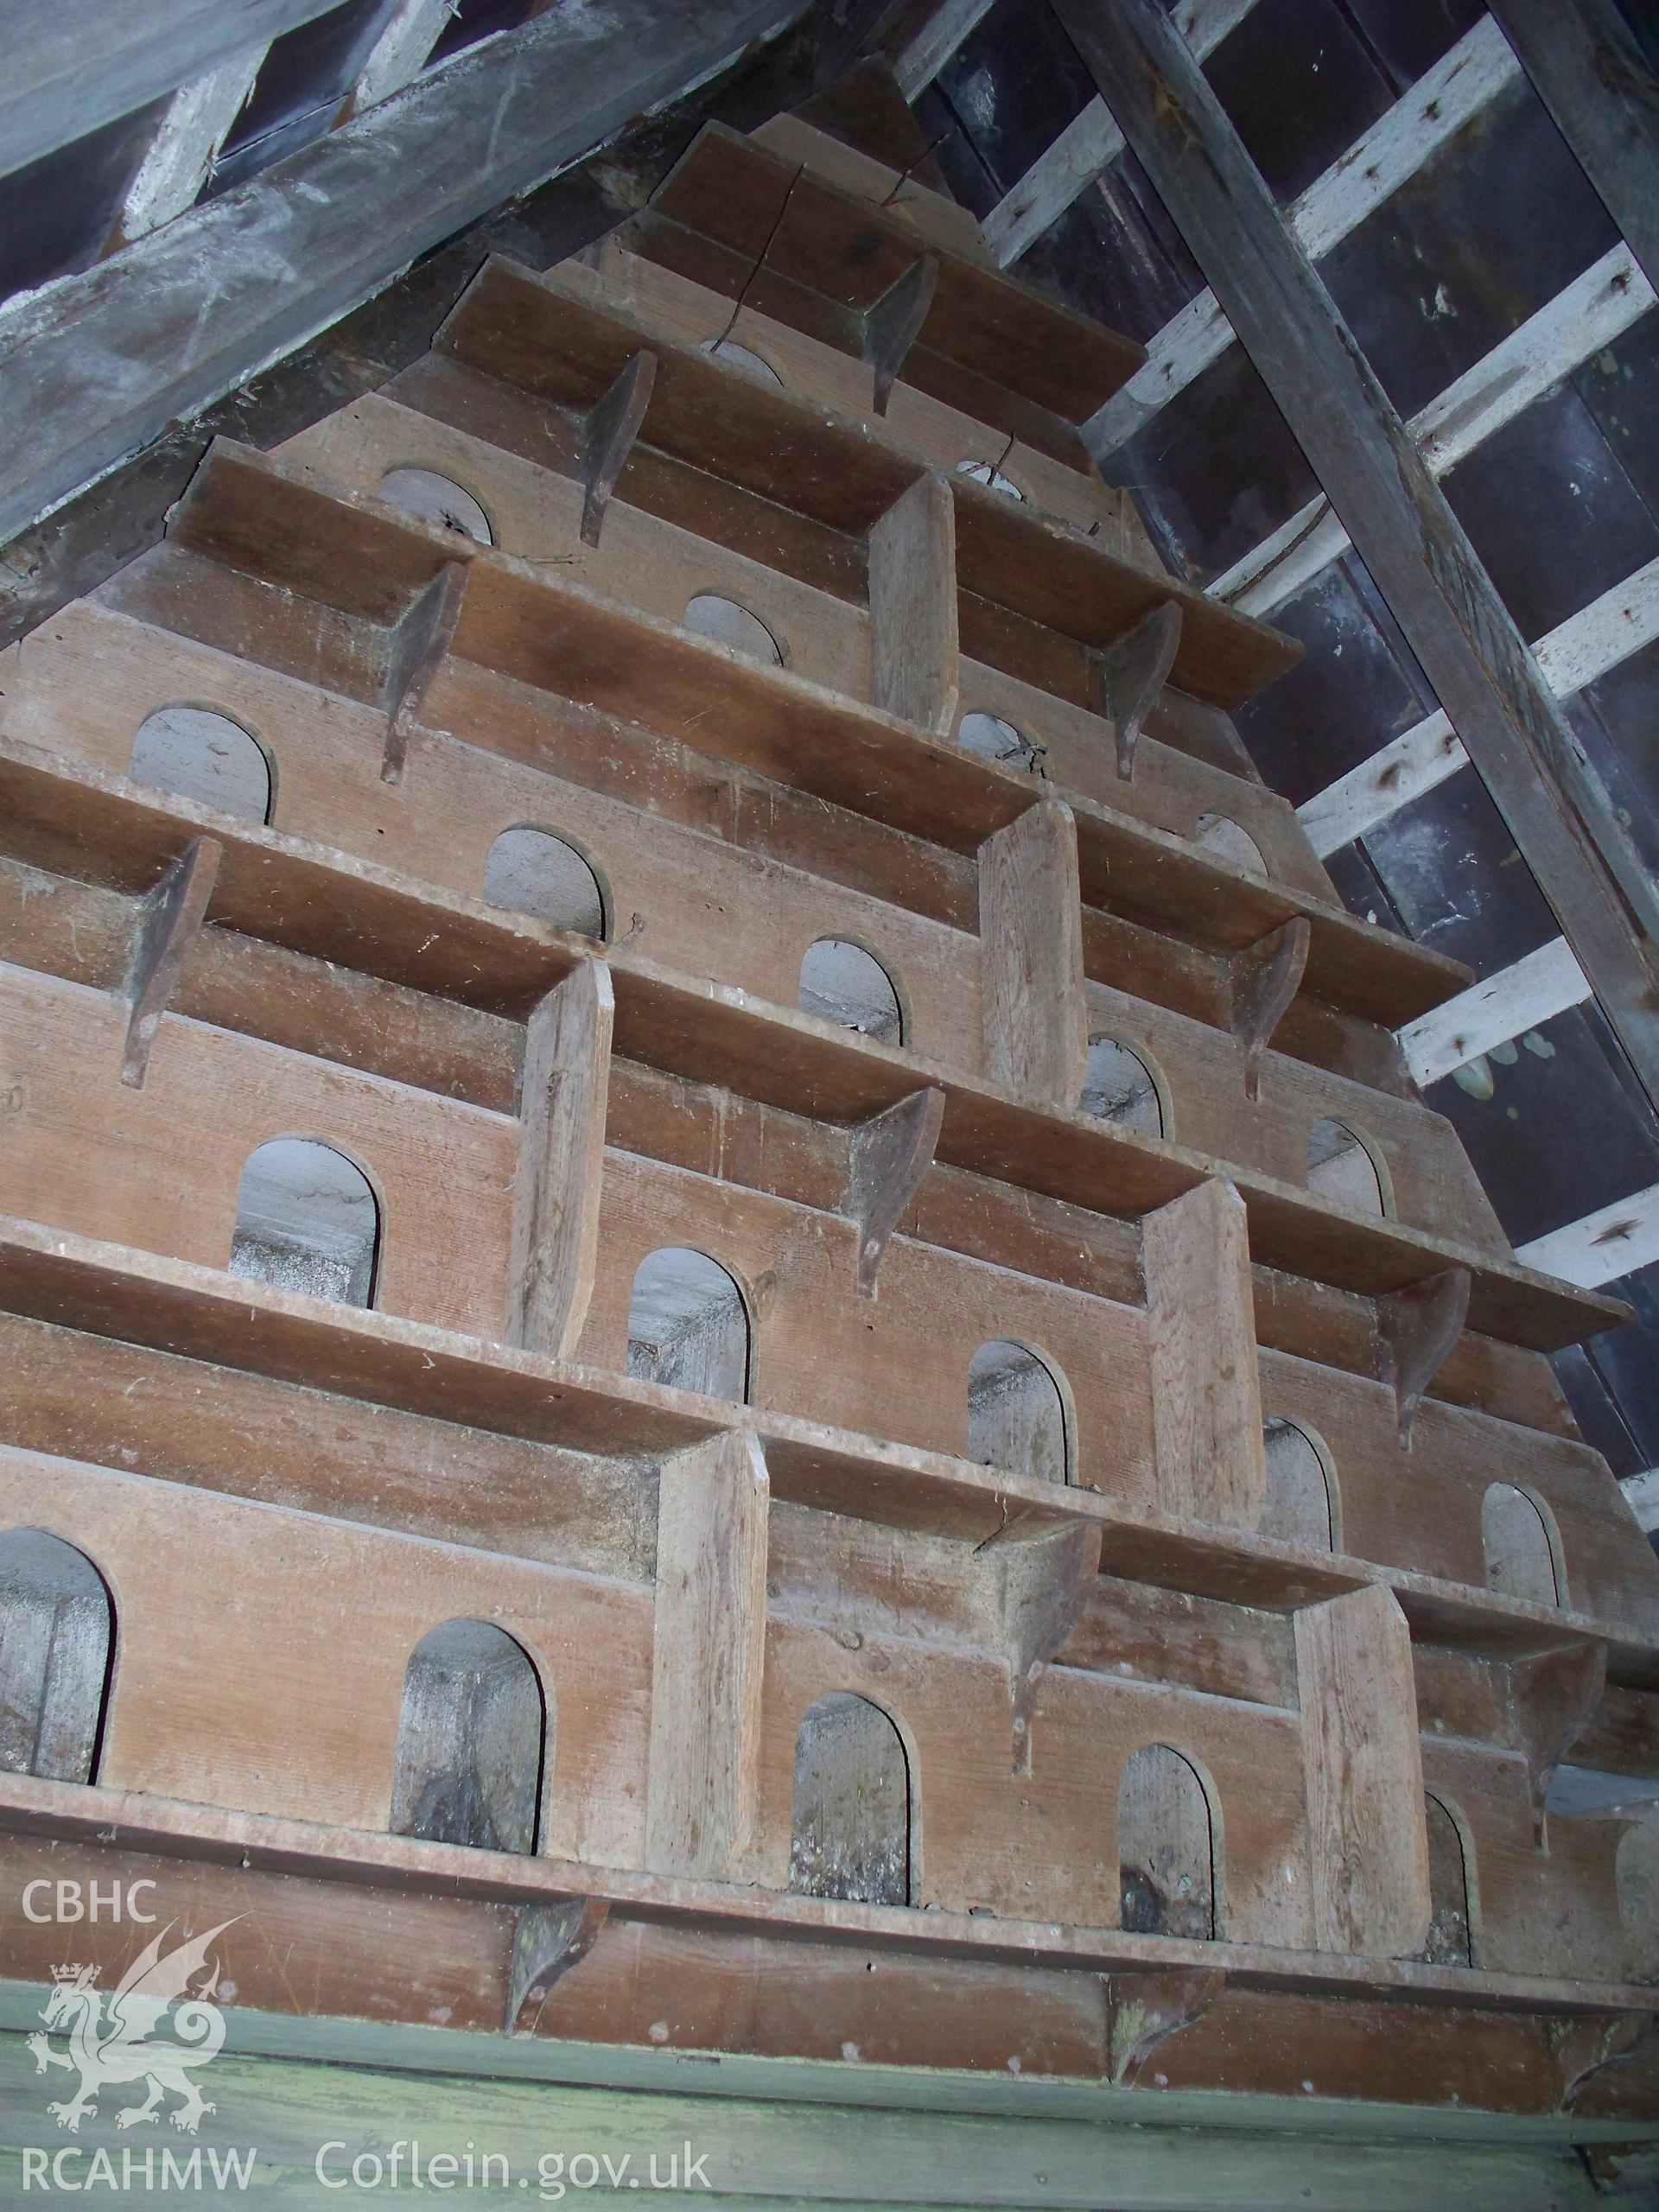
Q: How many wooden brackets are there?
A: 13